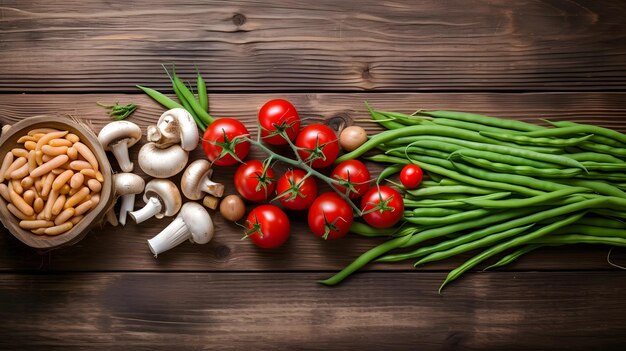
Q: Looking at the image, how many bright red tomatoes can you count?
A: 10